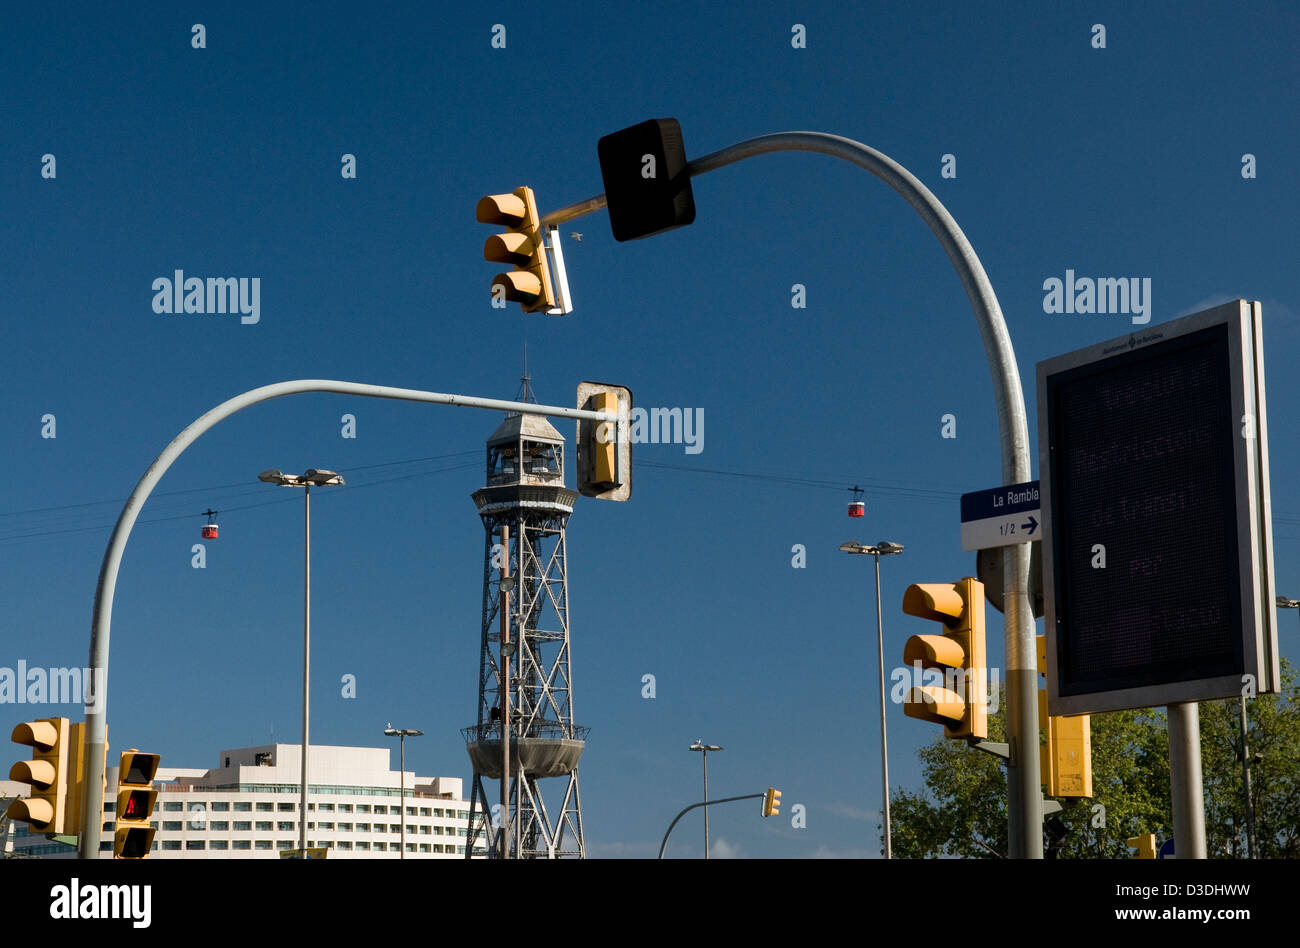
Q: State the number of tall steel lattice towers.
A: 1